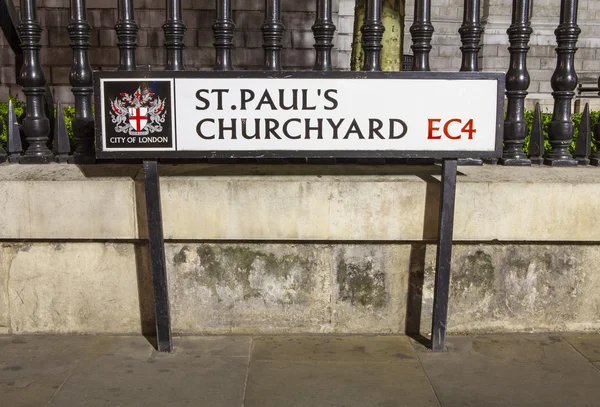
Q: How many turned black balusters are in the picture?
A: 12